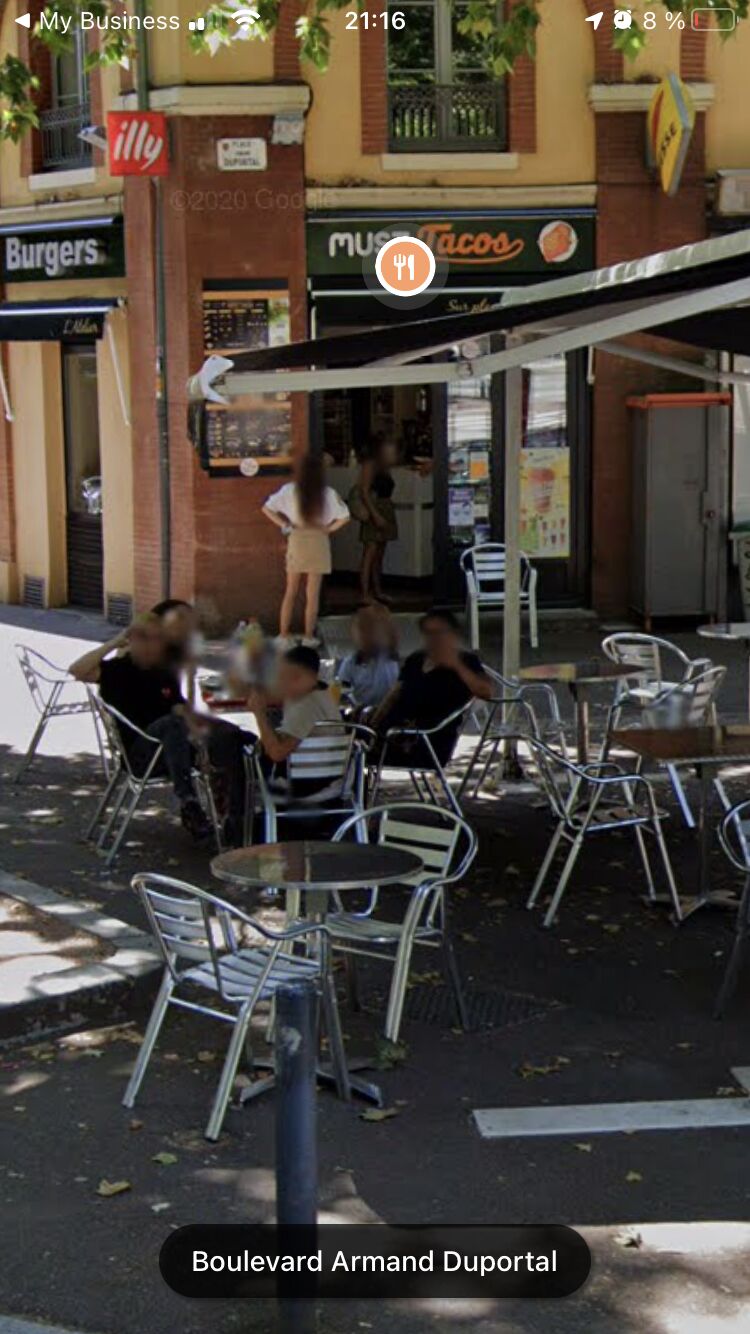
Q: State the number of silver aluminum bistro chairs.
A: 12